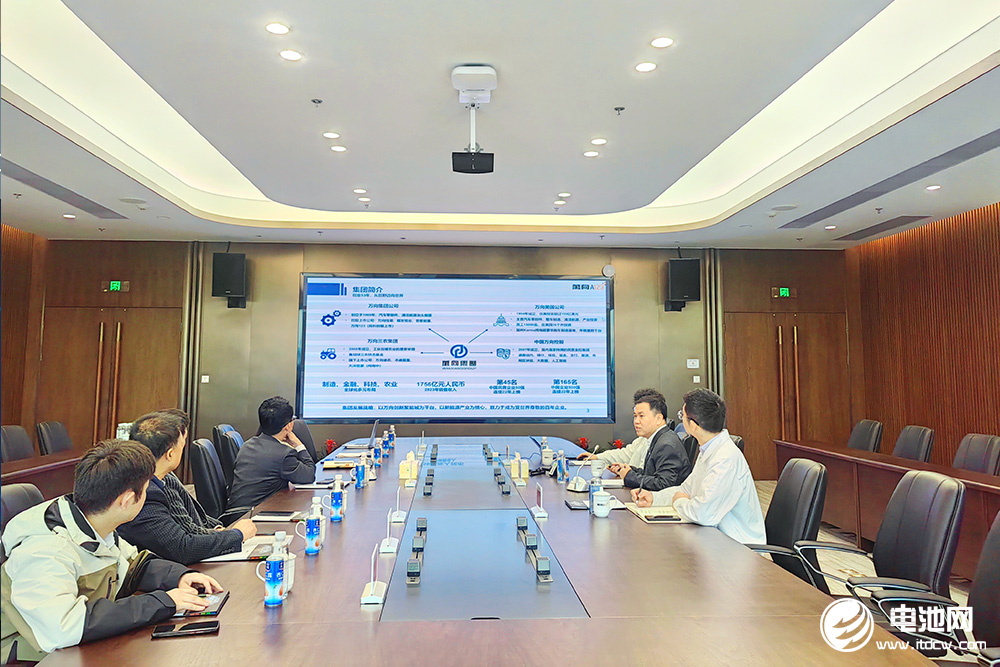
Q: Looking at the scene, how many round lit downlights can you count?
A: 15